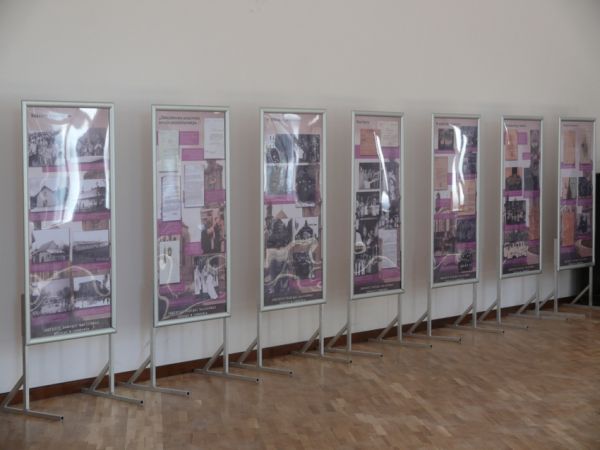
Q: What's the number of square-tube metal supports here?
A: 14